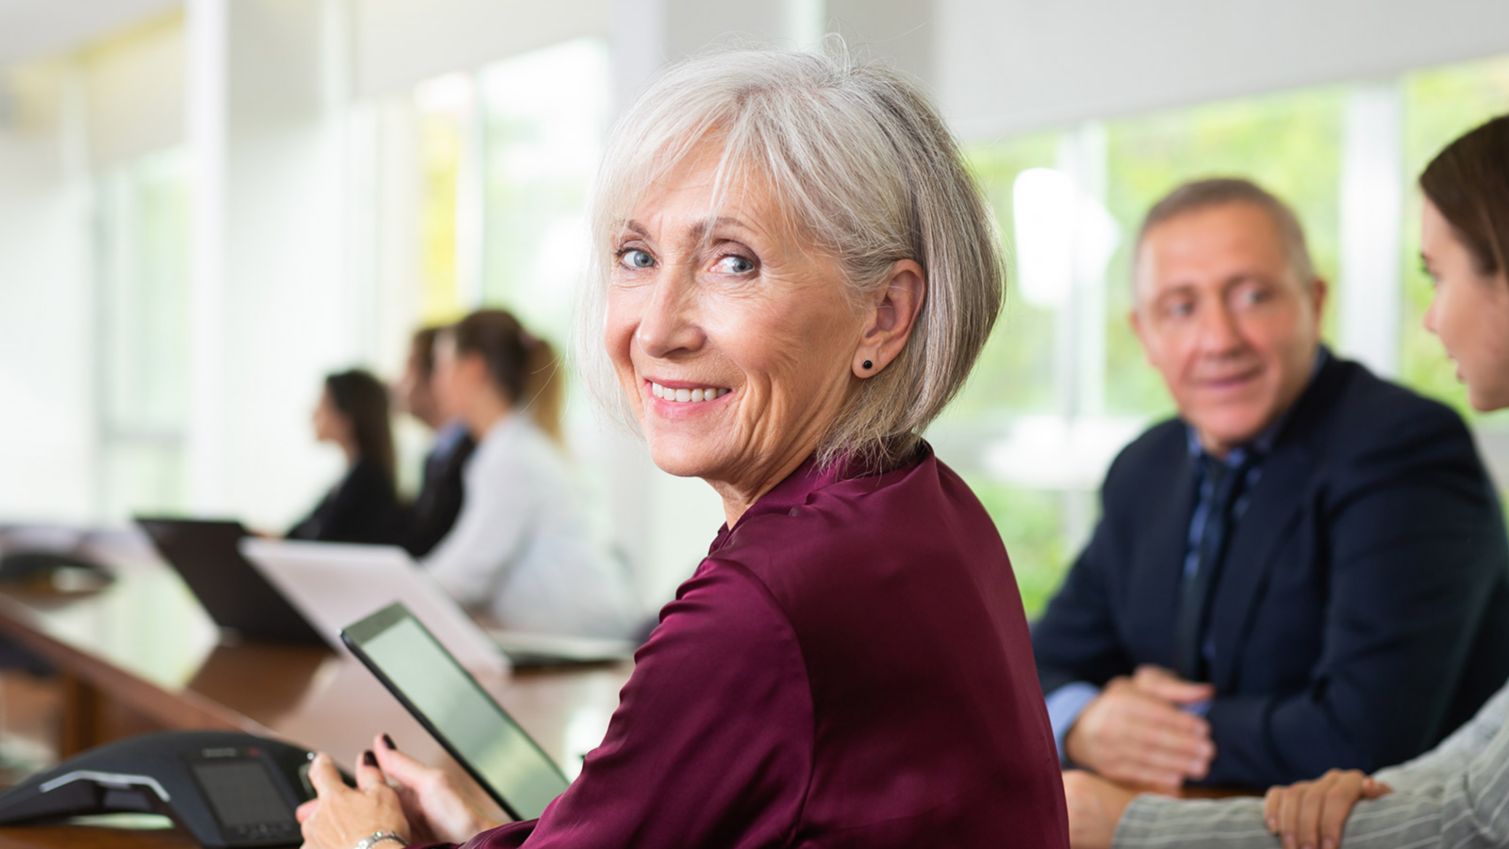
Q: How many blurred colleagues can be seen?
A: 5